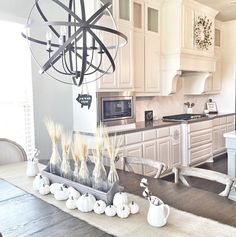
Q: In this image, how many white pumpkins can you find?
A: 12